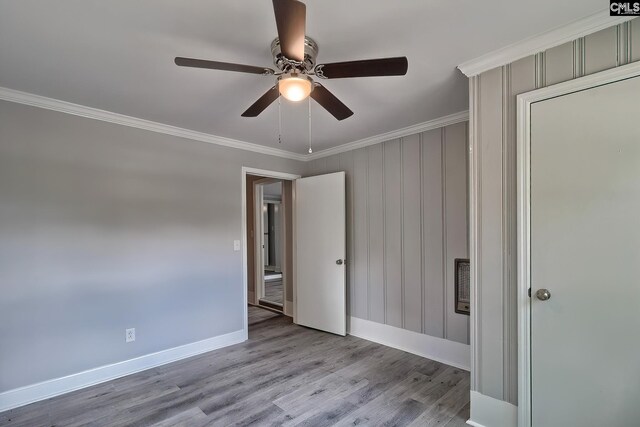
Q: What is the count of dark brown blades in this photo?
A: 5